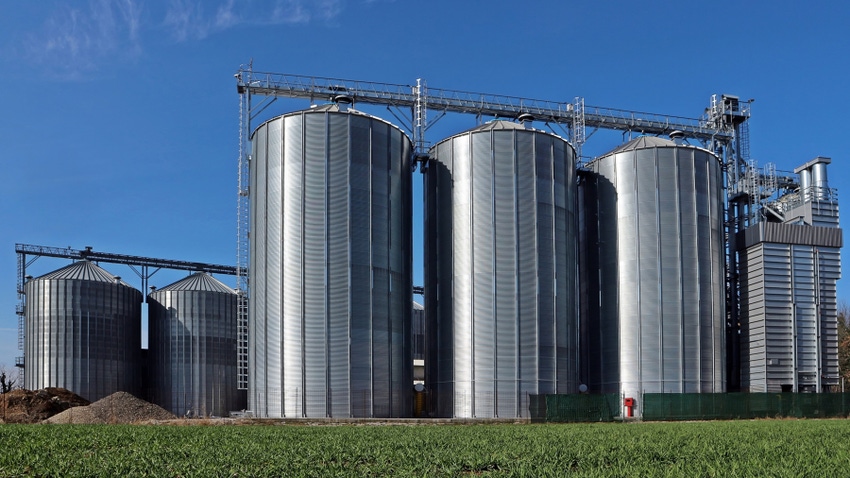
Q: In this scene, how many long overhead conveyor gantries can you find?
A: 2